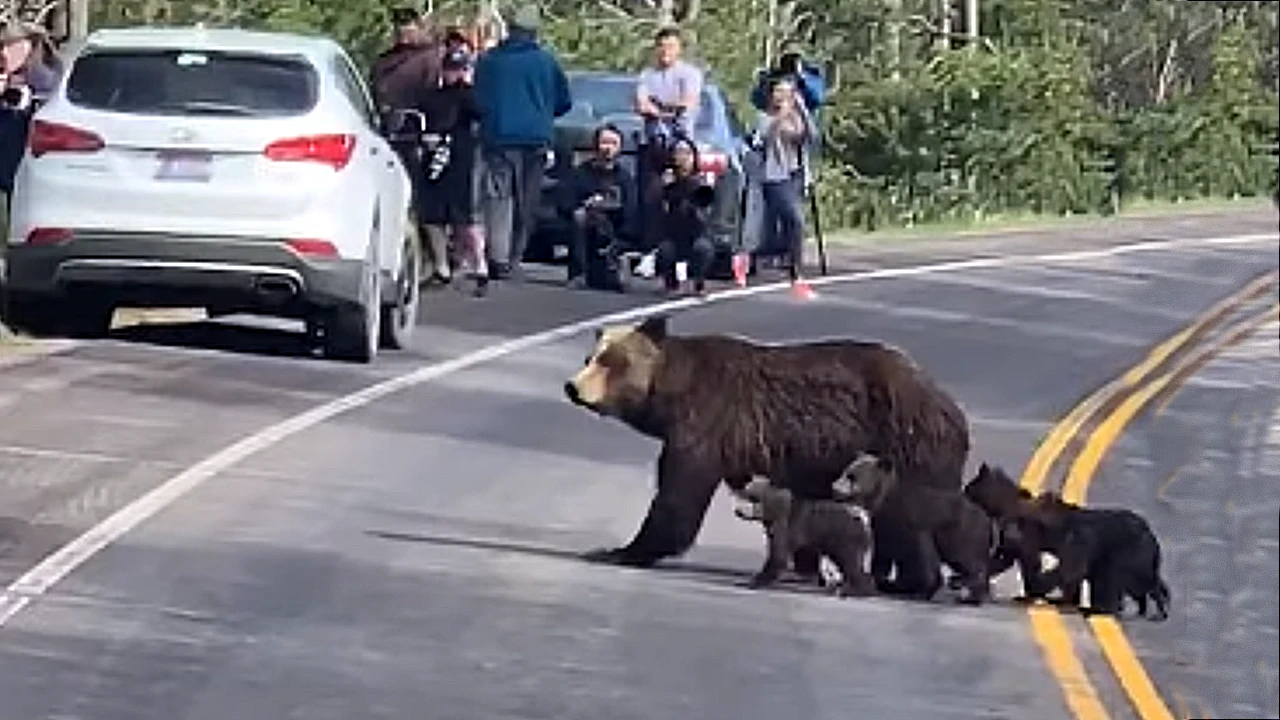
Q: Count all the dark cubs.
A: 2